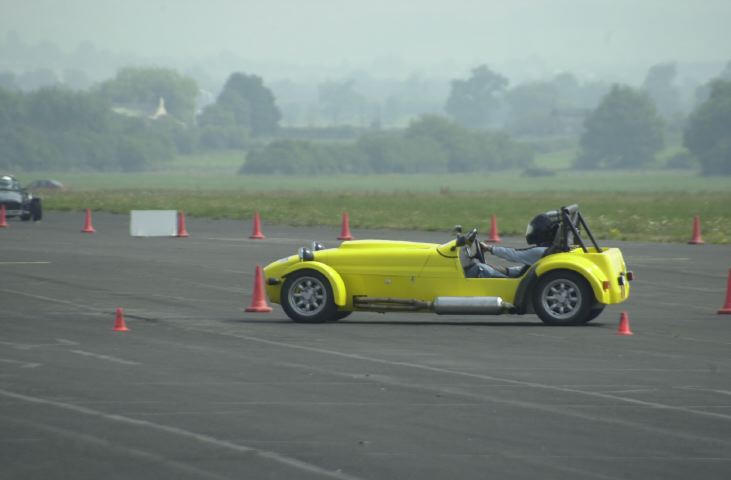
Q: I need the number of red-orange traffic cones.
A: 11